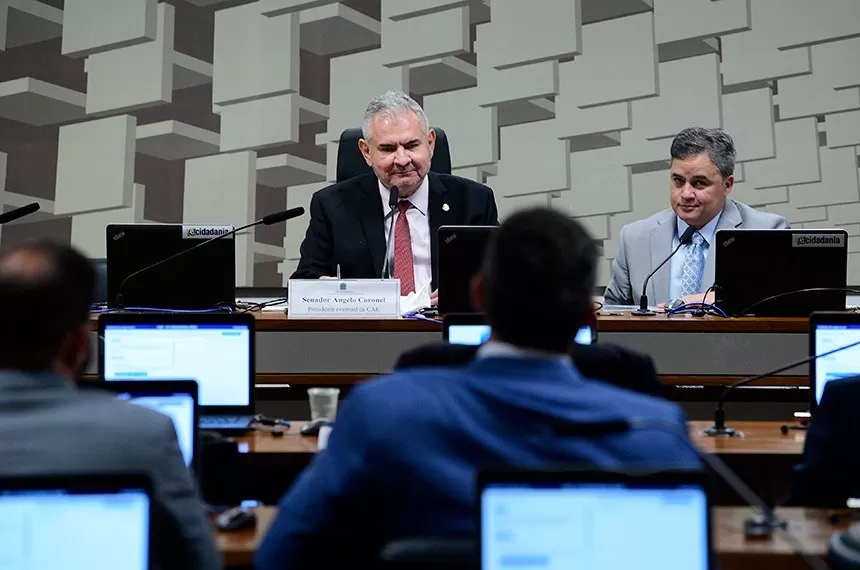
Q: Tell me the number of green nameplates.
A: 0